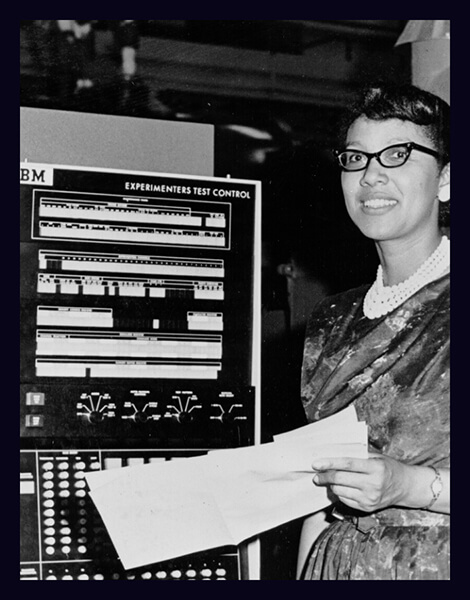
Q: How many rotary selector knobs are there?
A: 4